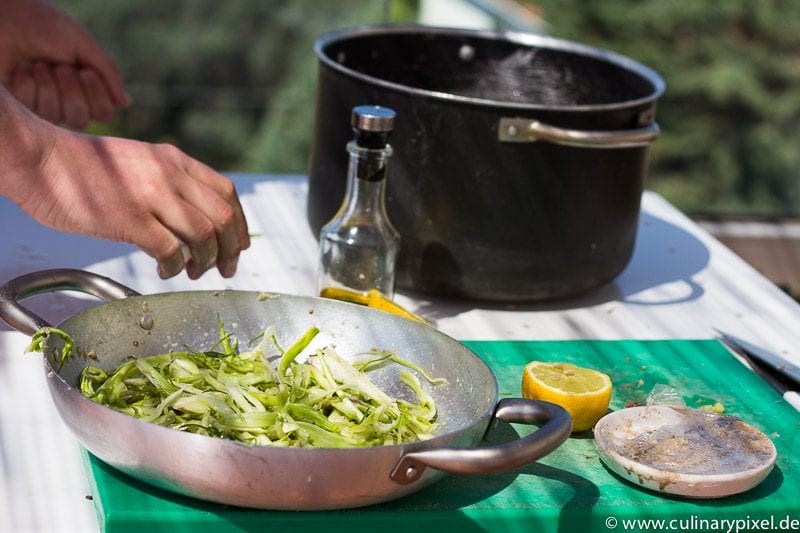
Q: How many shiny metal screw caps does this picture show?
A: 1